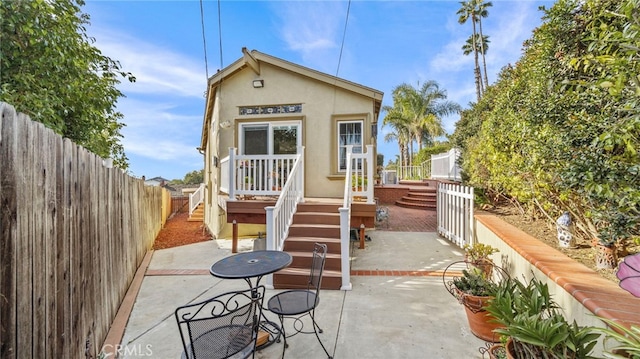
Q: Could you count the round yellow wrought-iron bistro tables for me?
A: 0